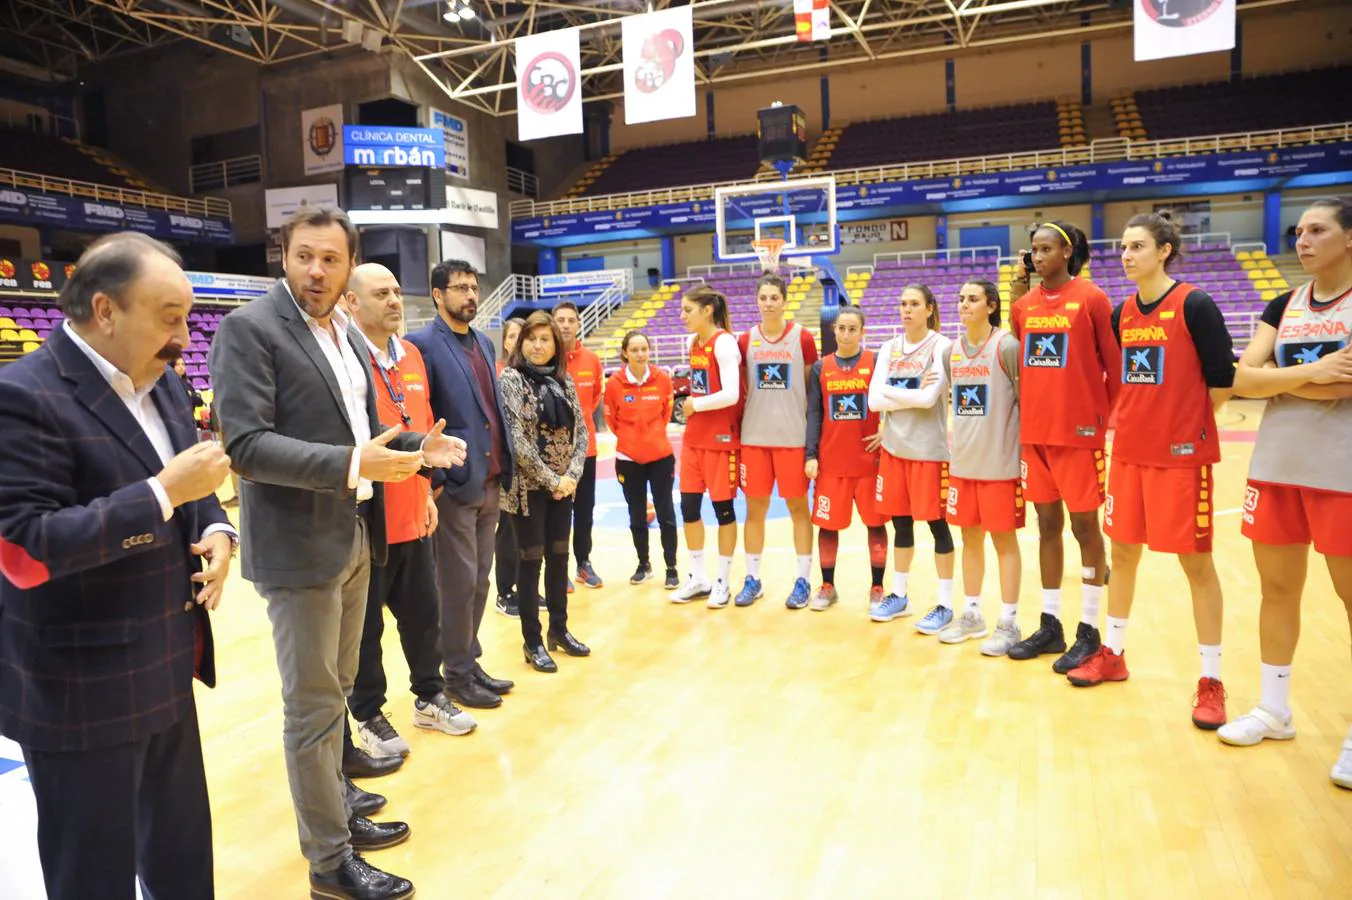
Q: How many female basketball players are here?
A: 8